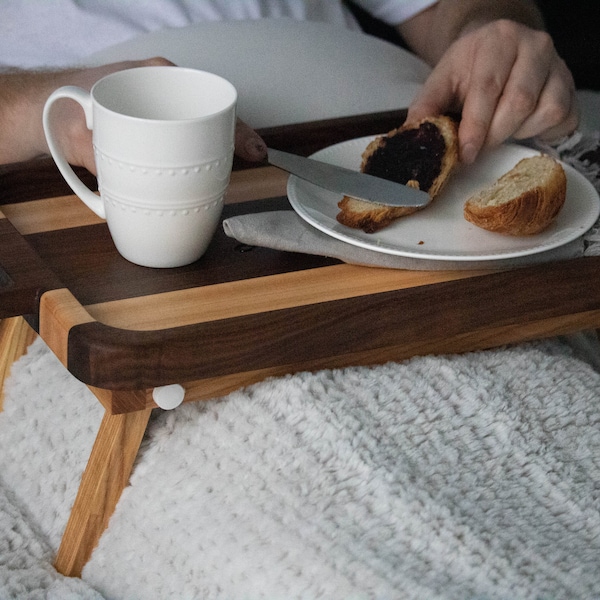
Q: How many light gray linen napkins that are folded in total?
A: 1